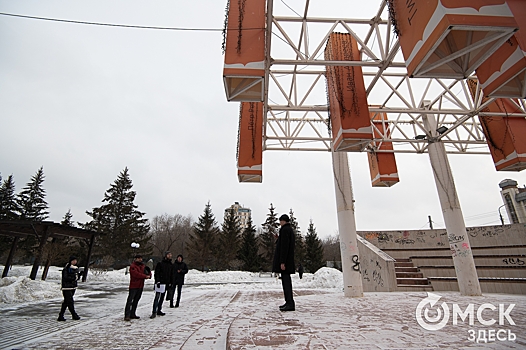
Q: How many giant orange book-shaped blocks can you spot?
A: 7